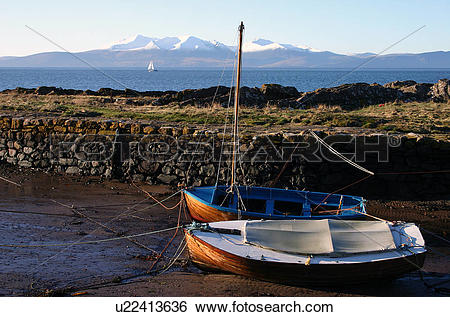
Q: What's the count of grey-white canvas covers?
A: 2